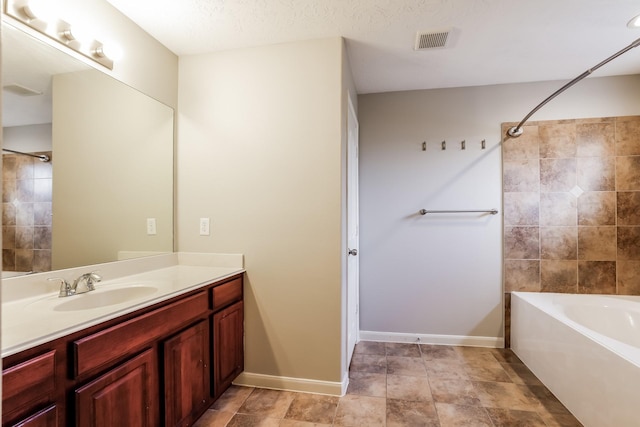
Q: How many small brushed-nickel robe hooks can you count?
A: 4